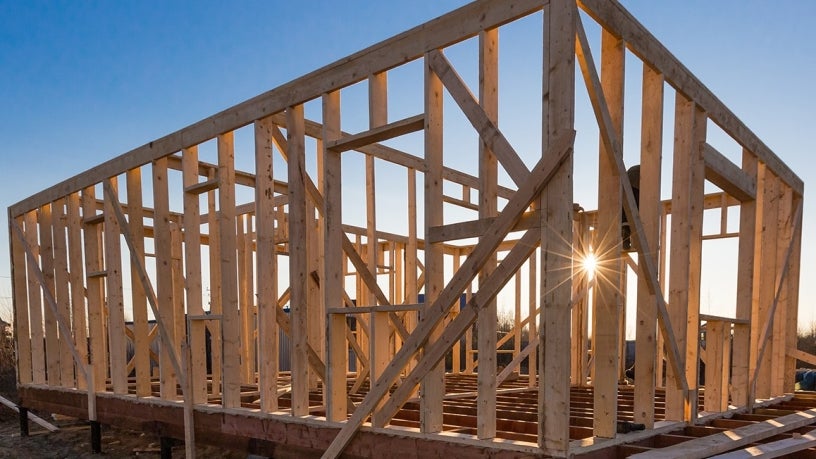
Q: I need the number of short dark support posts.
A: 3